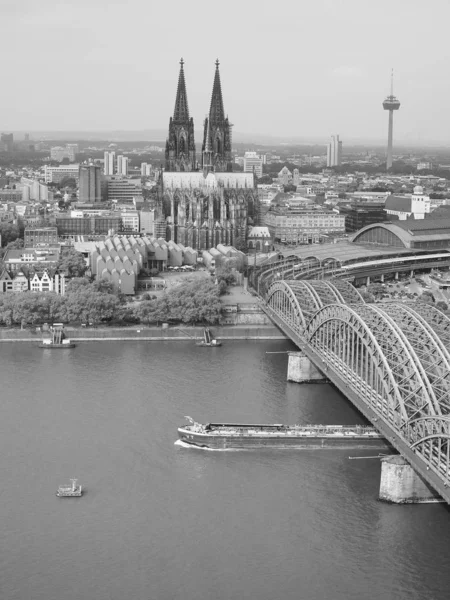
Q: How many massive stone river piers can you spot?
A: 2